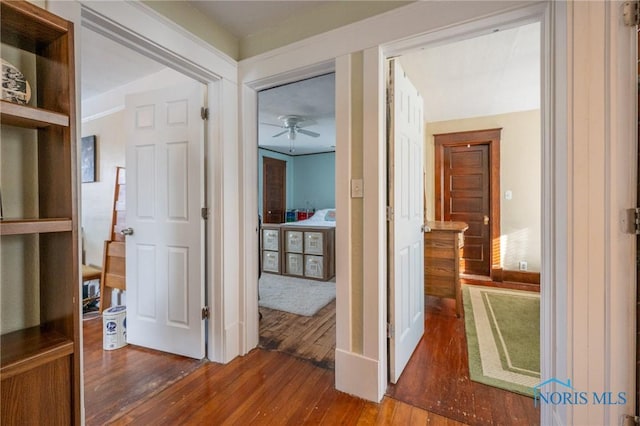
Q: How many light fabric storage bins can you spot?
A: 6